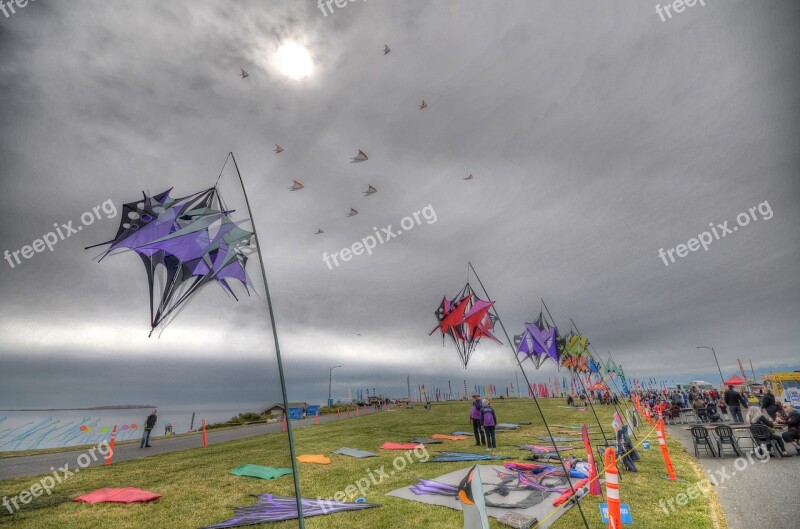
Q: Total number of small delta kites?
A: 10